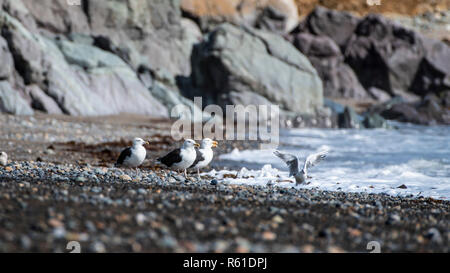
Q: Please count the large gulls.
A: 3